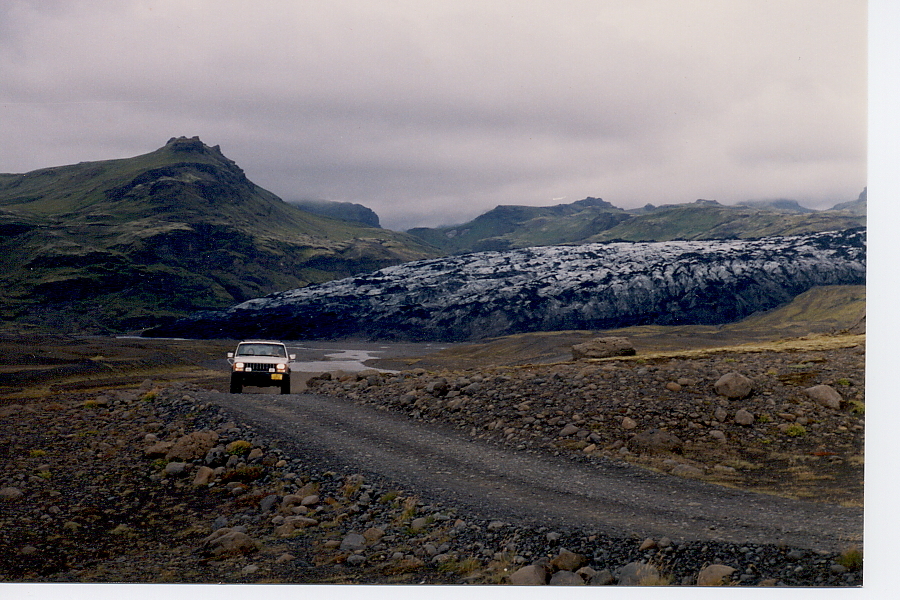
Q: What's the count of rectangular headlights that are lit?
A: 2